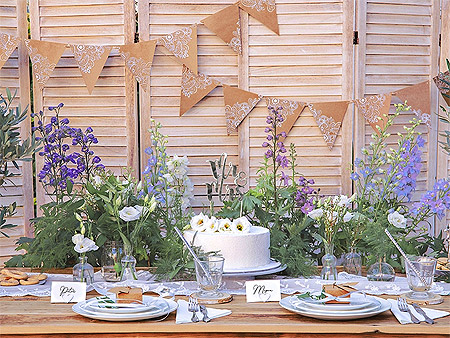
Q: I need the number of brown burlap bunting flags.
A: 14